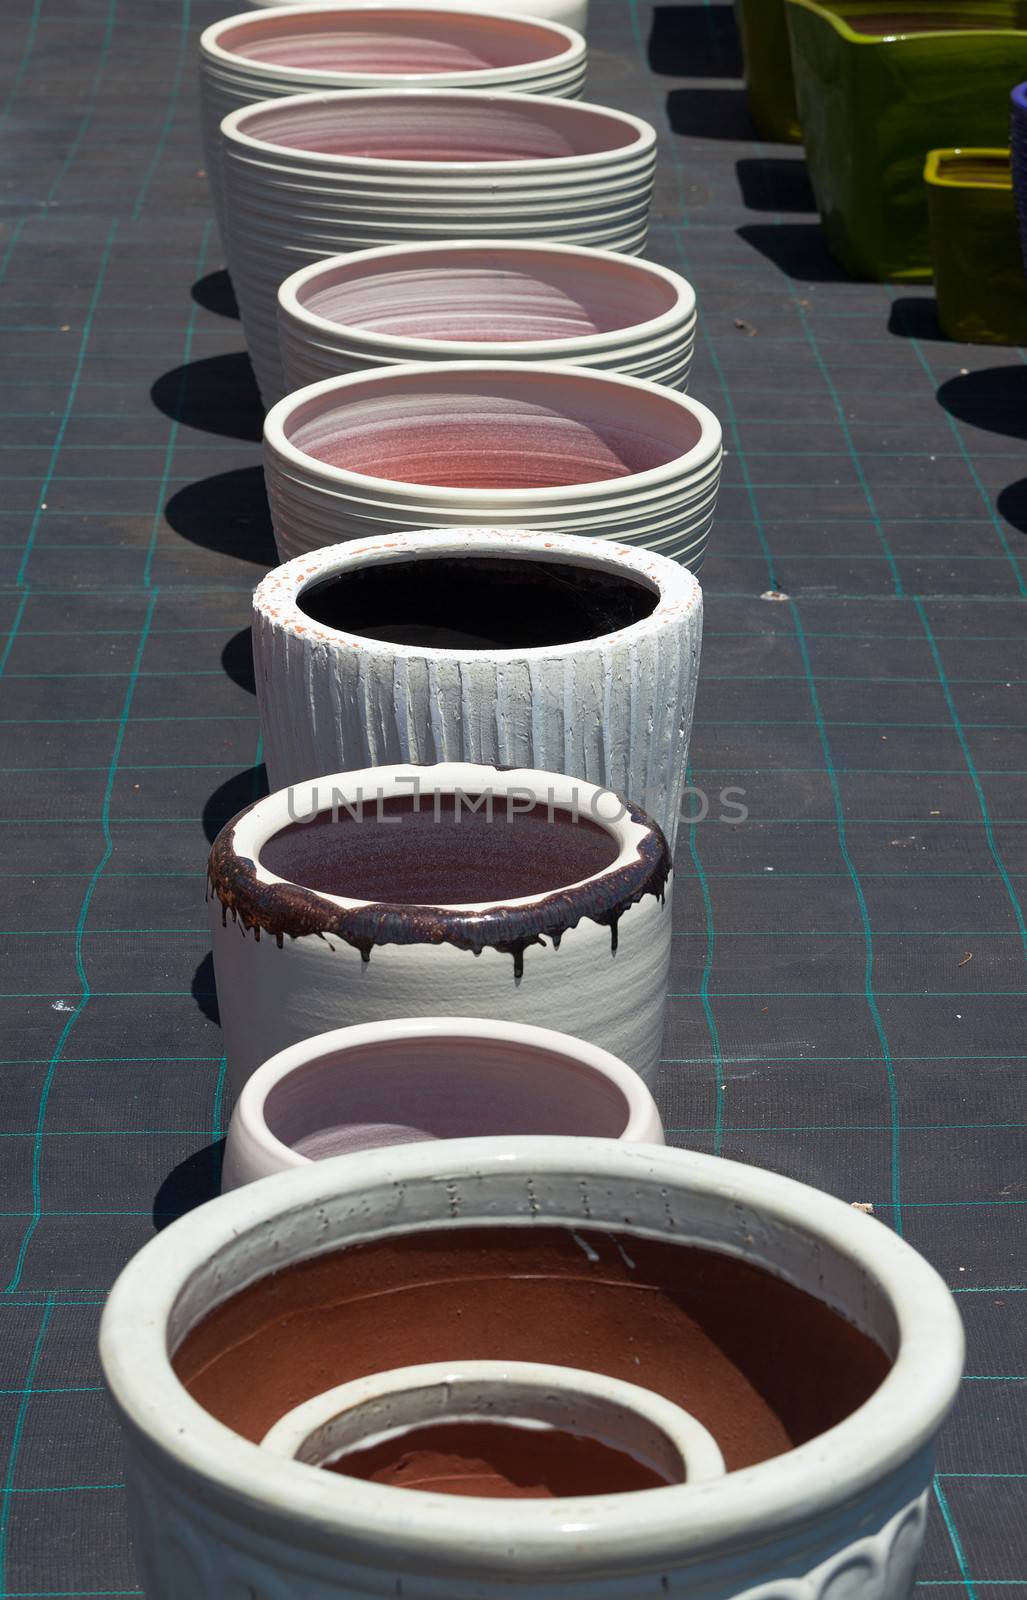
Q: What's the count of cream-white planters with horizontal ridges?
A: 4